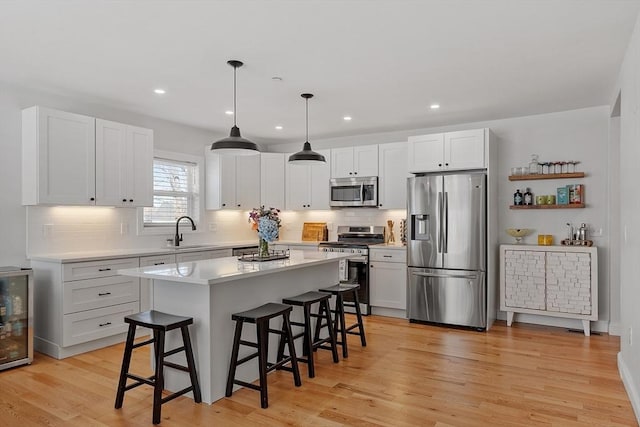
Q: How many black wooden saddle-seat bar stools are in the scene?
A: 4